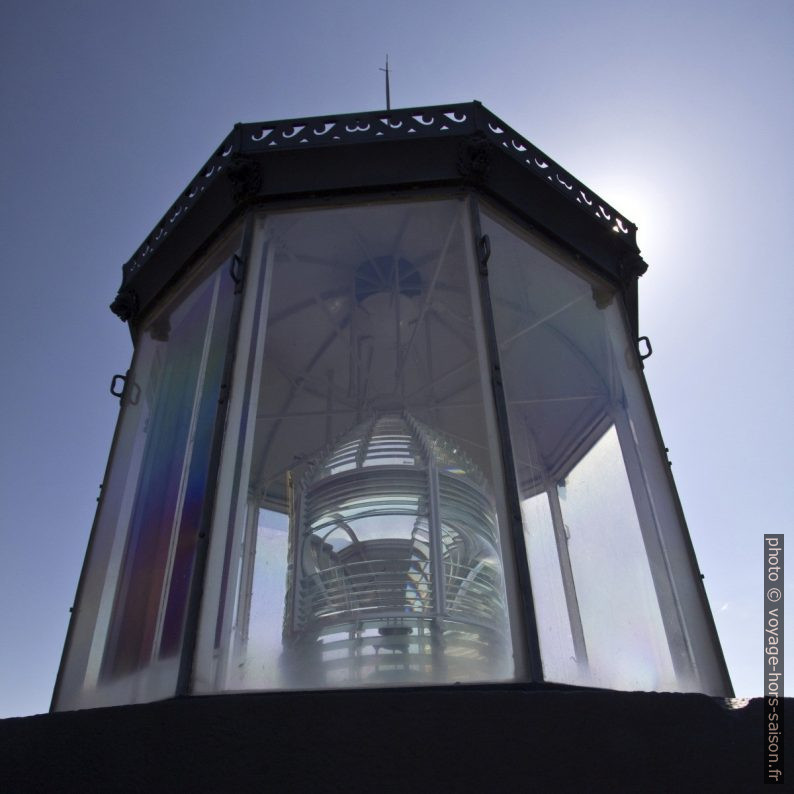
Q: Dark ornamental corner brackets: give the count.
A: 4